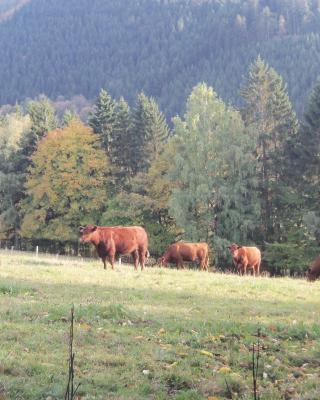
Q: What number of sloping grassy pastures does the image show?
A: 1